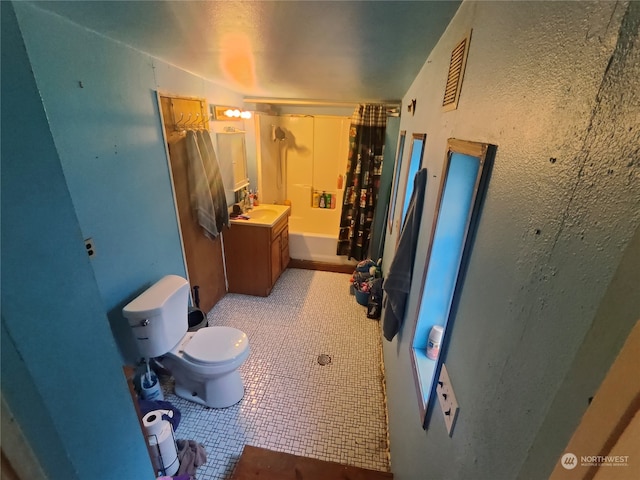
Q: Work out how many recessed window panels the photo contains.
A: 3